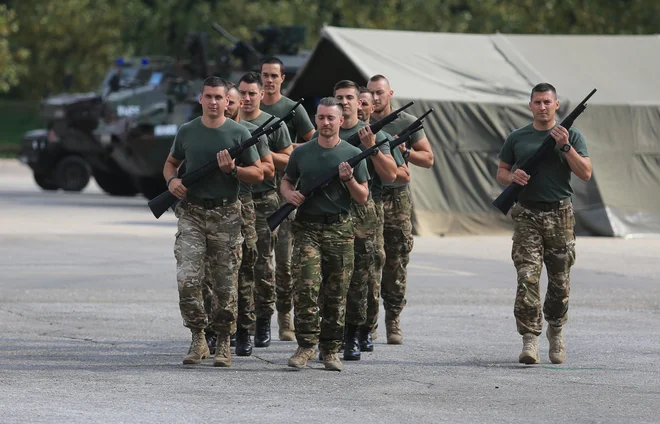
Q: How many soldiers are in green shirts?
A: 9